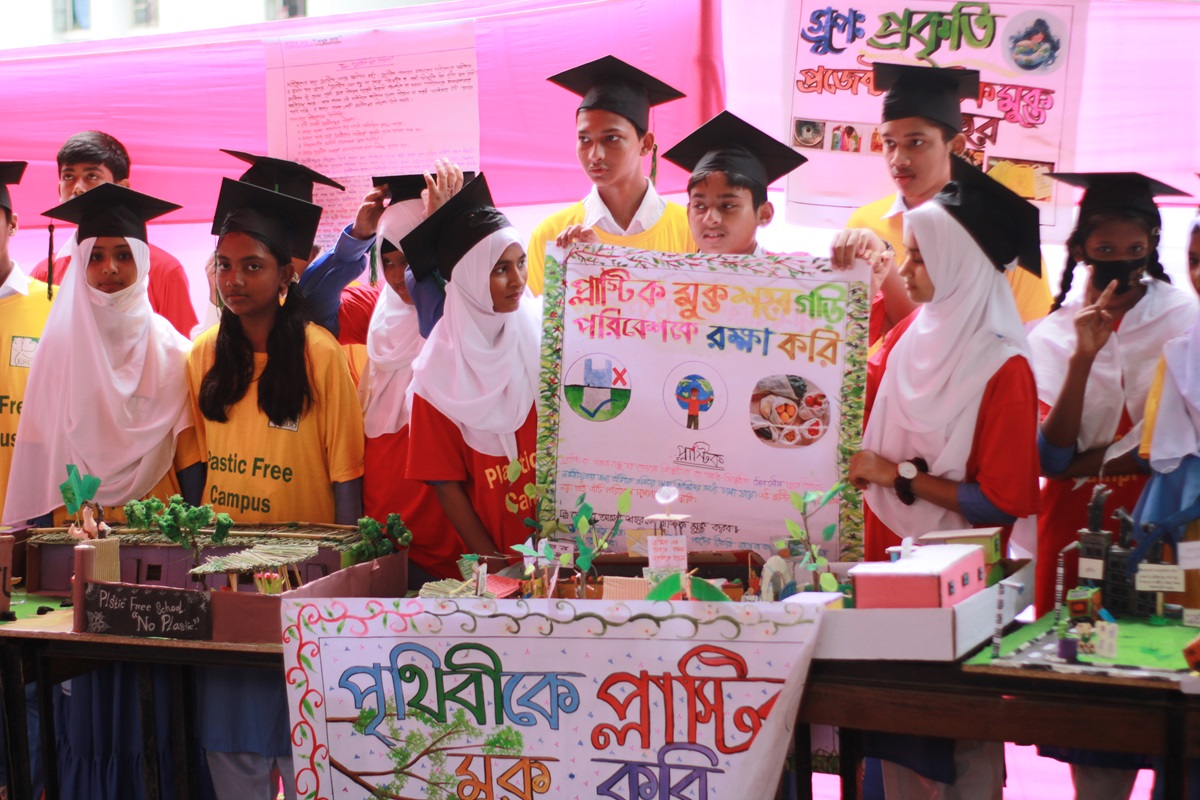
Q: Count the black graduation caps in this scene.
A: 11